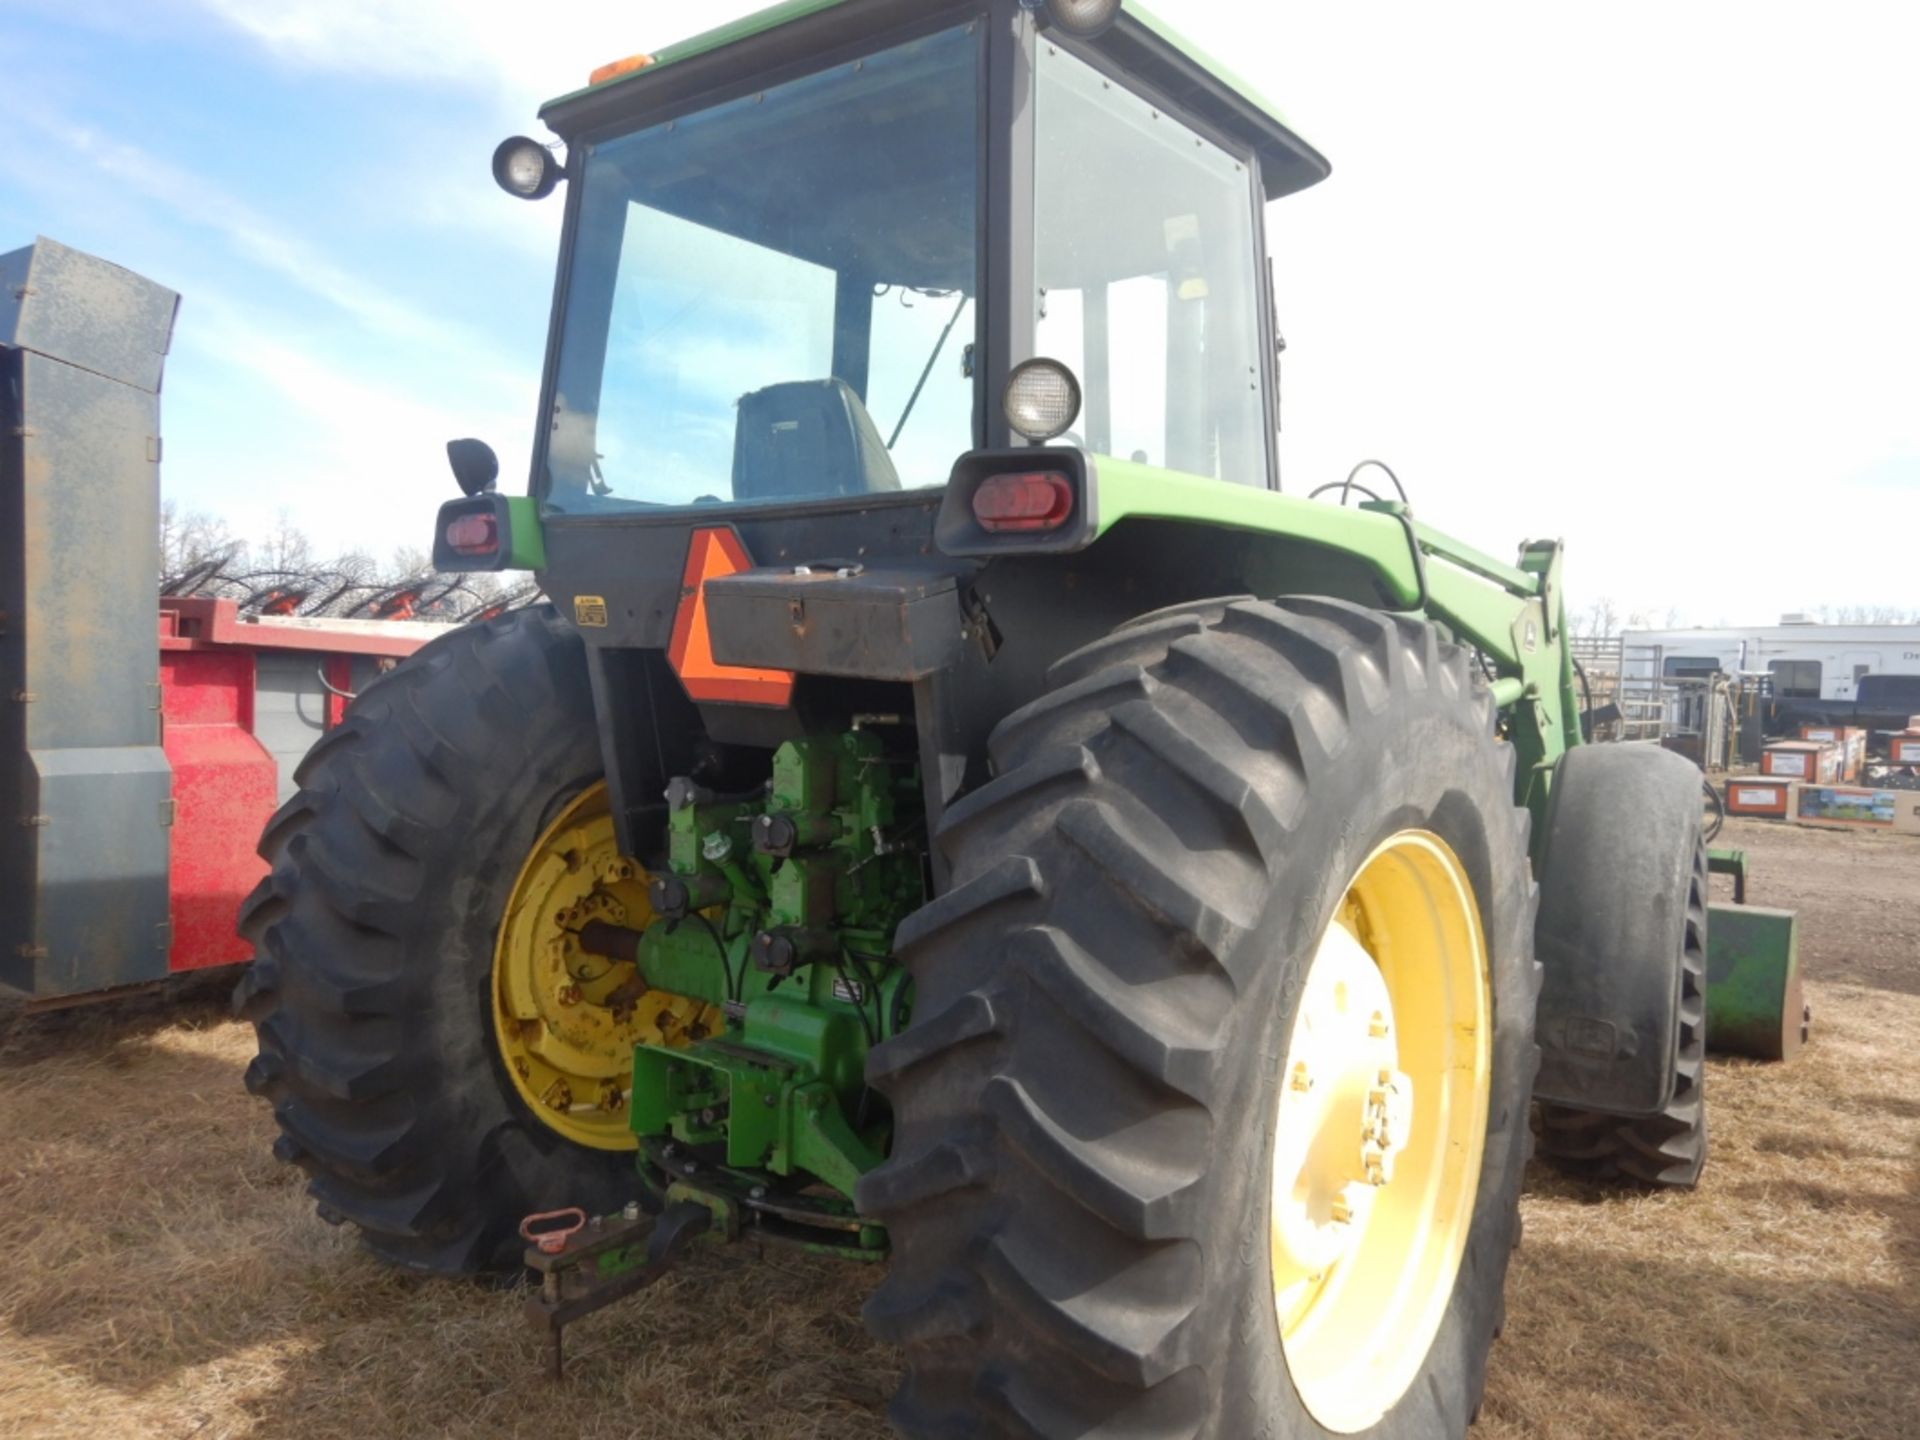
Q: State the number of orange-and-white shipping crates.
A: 4